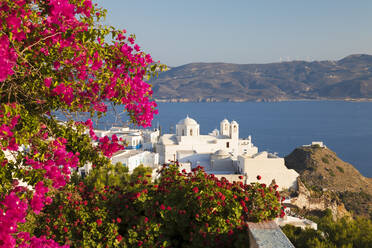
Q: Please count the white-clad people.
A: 0